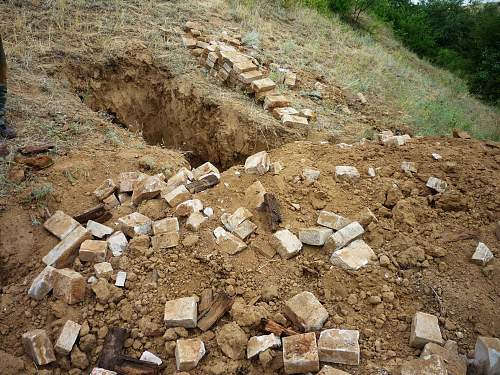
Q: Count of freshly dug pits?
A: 1